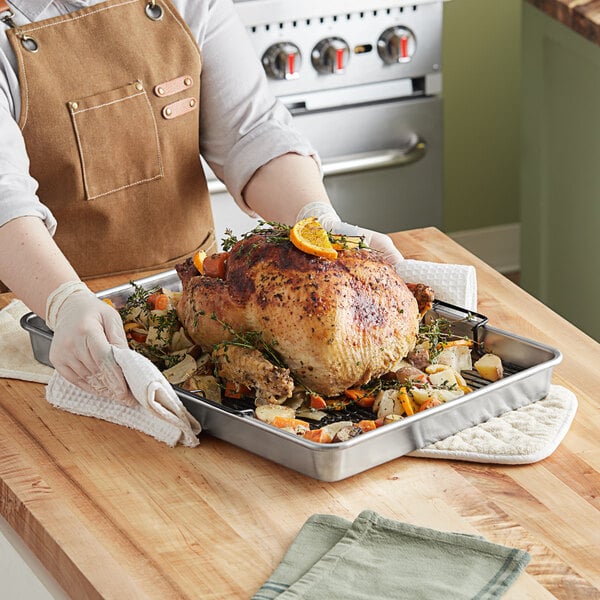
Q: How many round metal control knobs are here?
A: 3